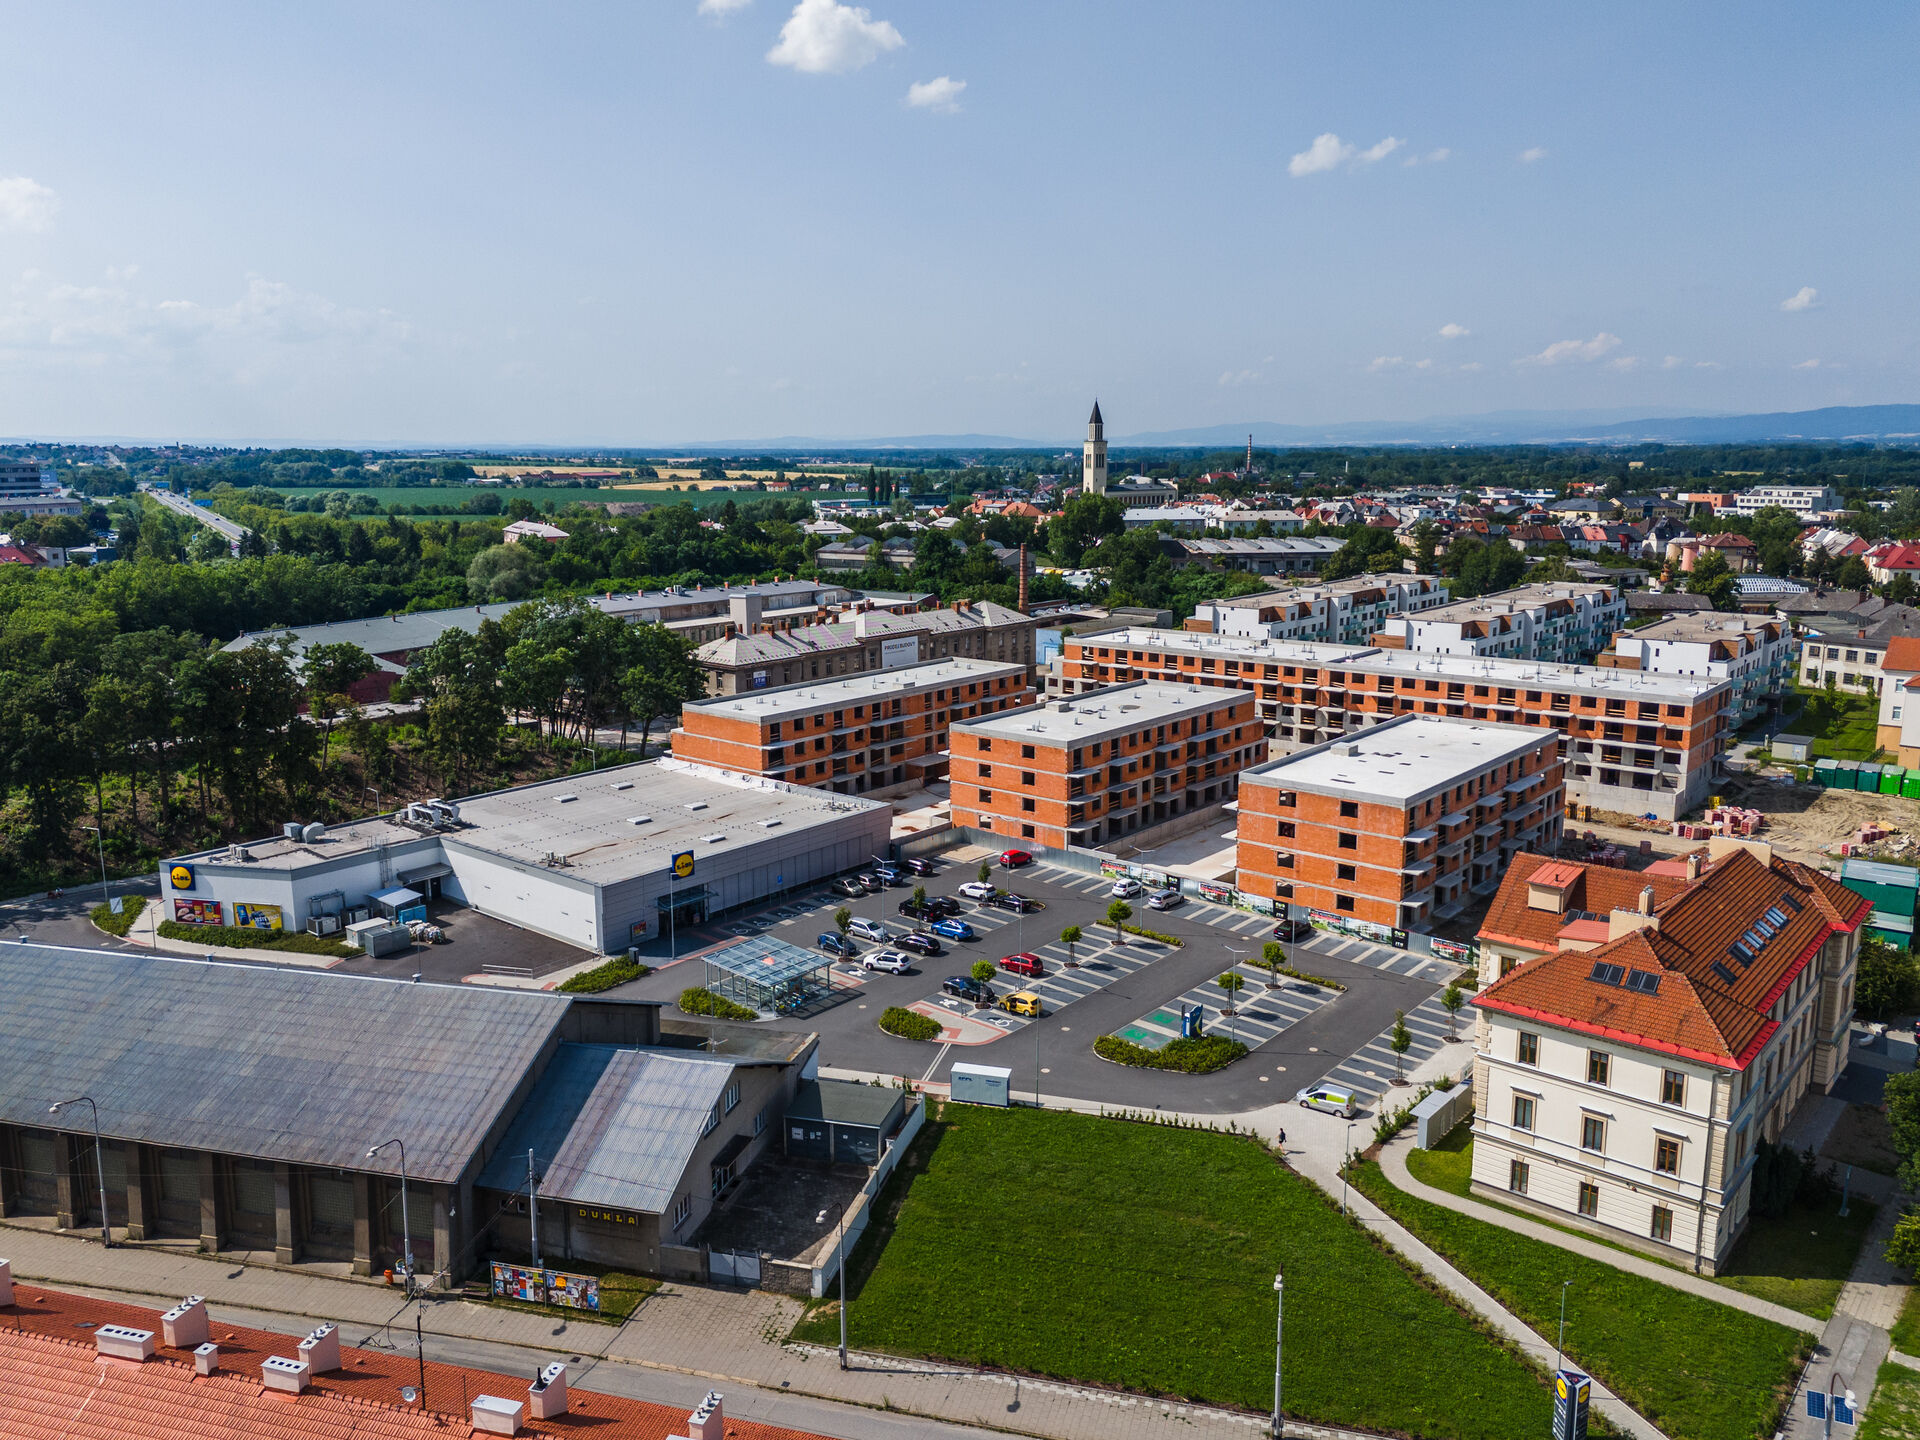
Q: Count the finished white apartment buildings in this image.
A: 3